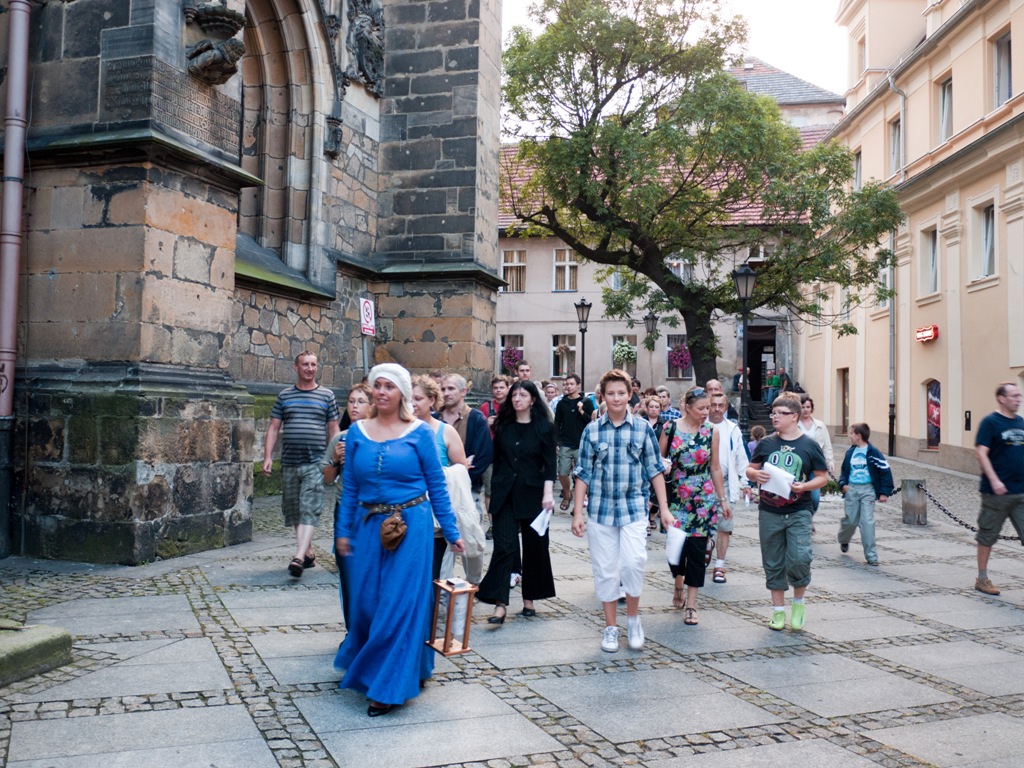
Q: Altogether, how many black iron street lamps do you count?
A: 3